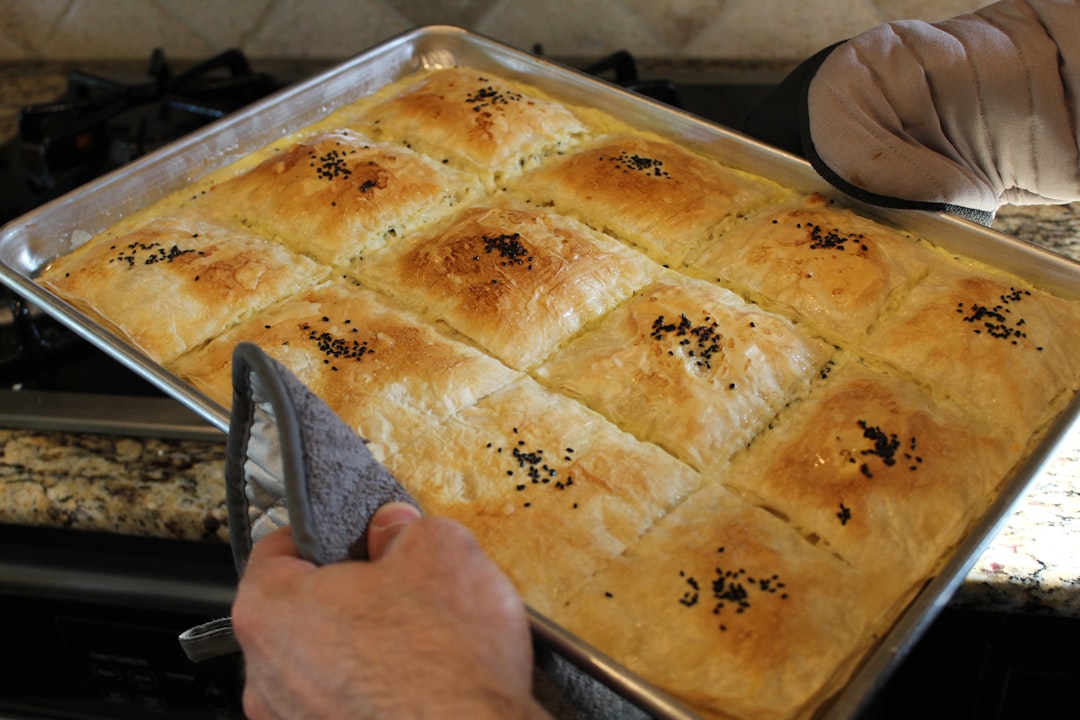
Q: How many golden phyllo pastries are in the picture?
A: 12